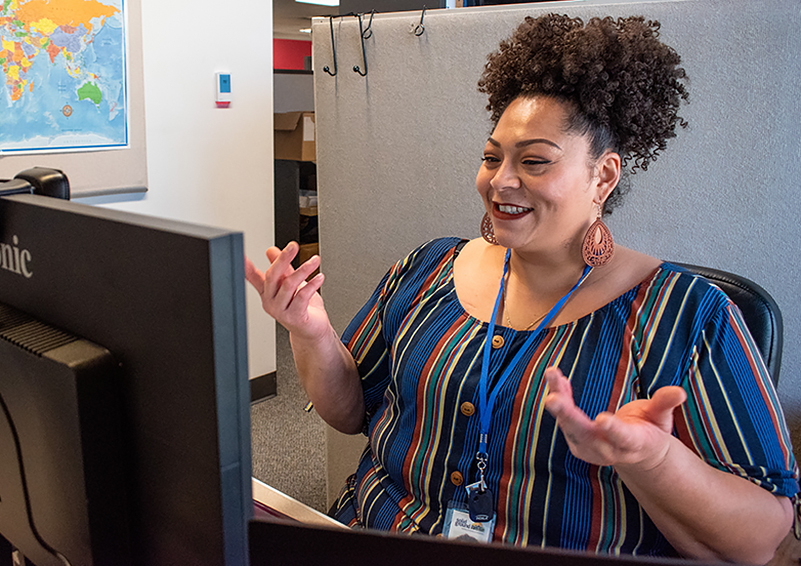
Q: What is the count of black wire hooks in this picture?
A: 4